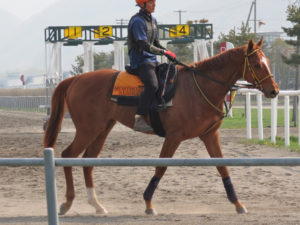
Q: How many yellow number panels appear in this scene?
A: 3